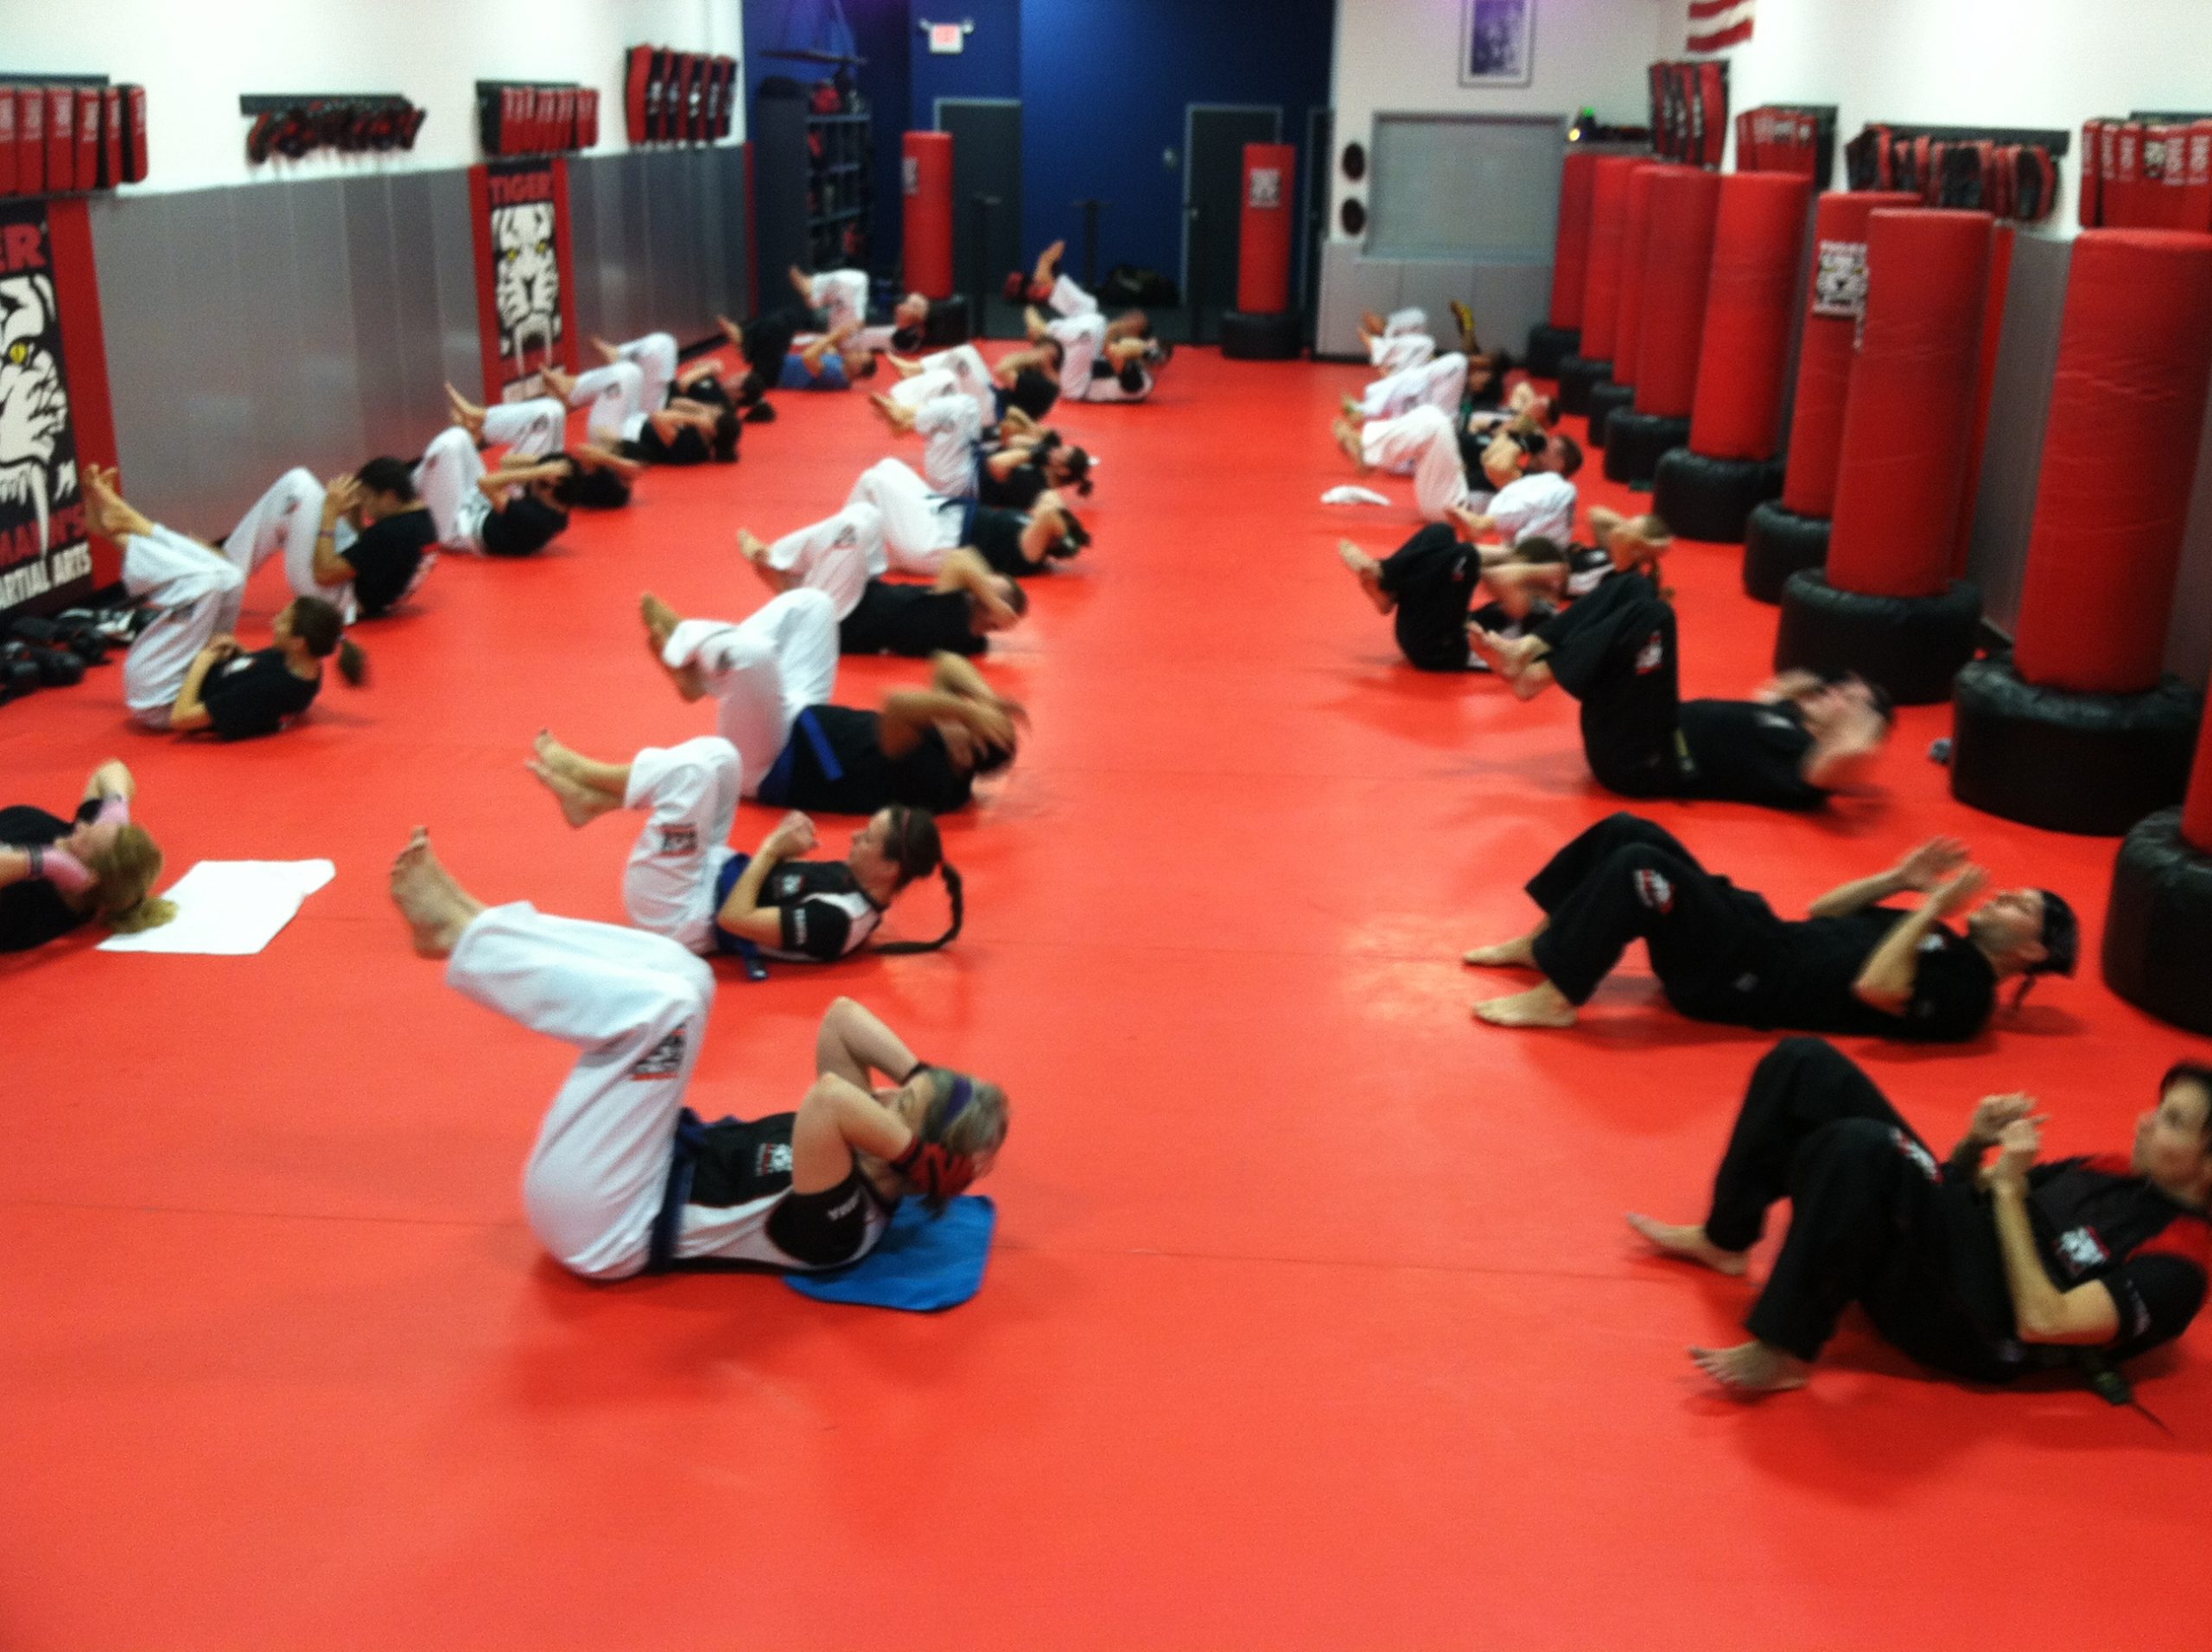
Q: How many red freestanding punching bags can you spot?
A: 11